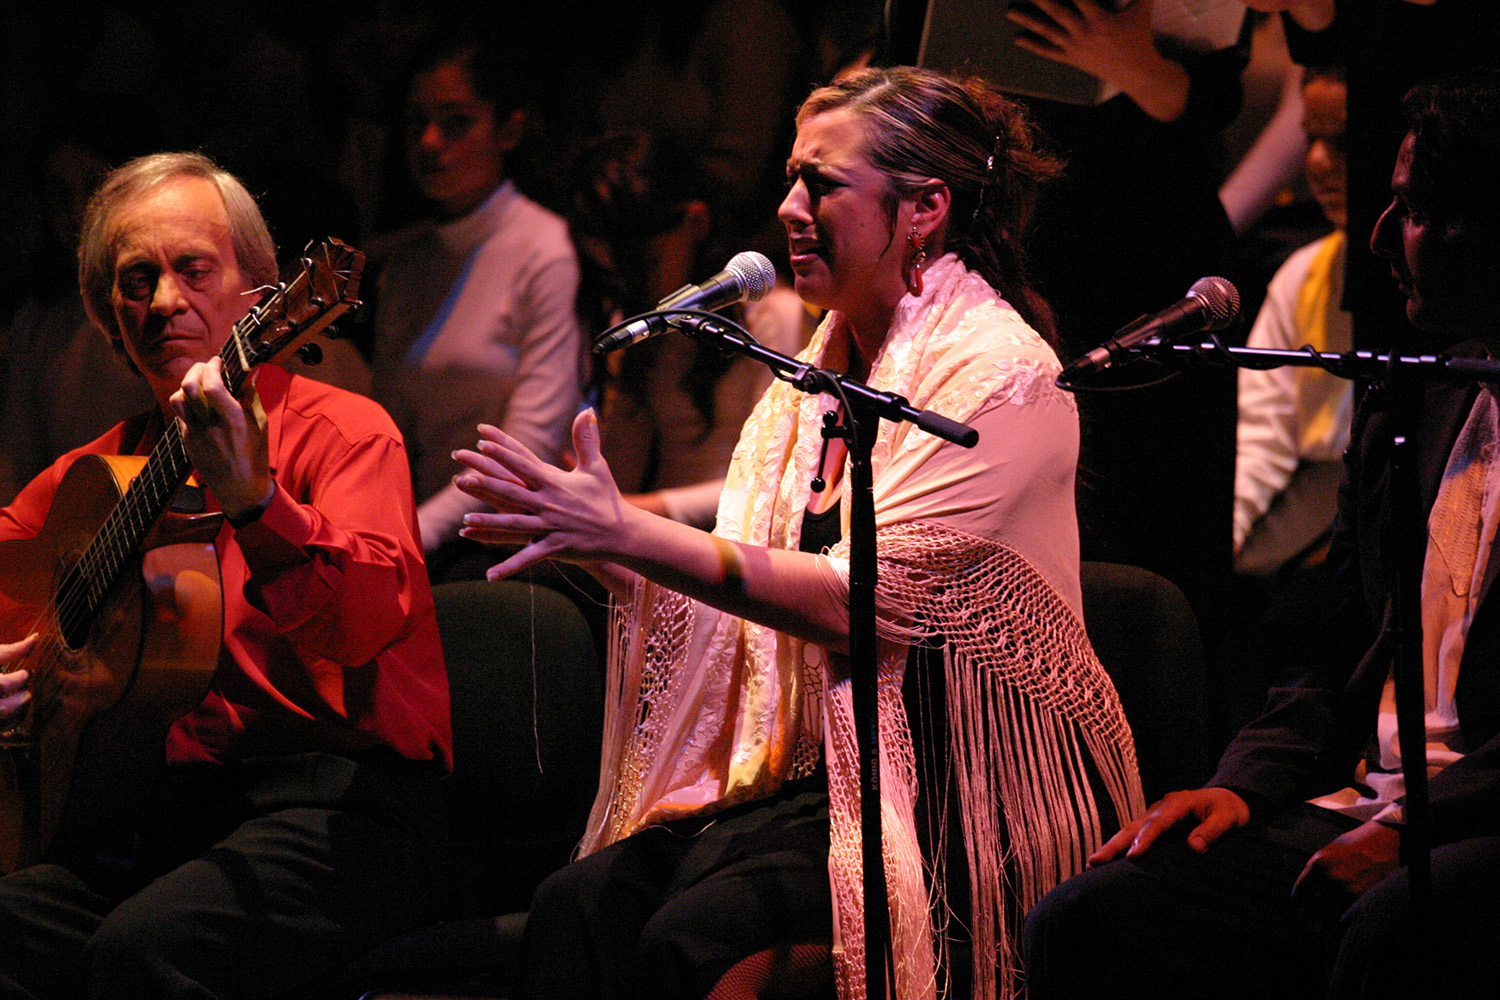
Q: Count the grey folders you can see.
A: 1